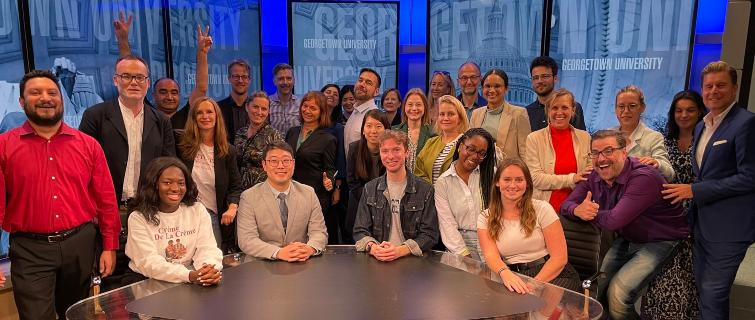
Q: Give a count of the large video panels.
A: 6